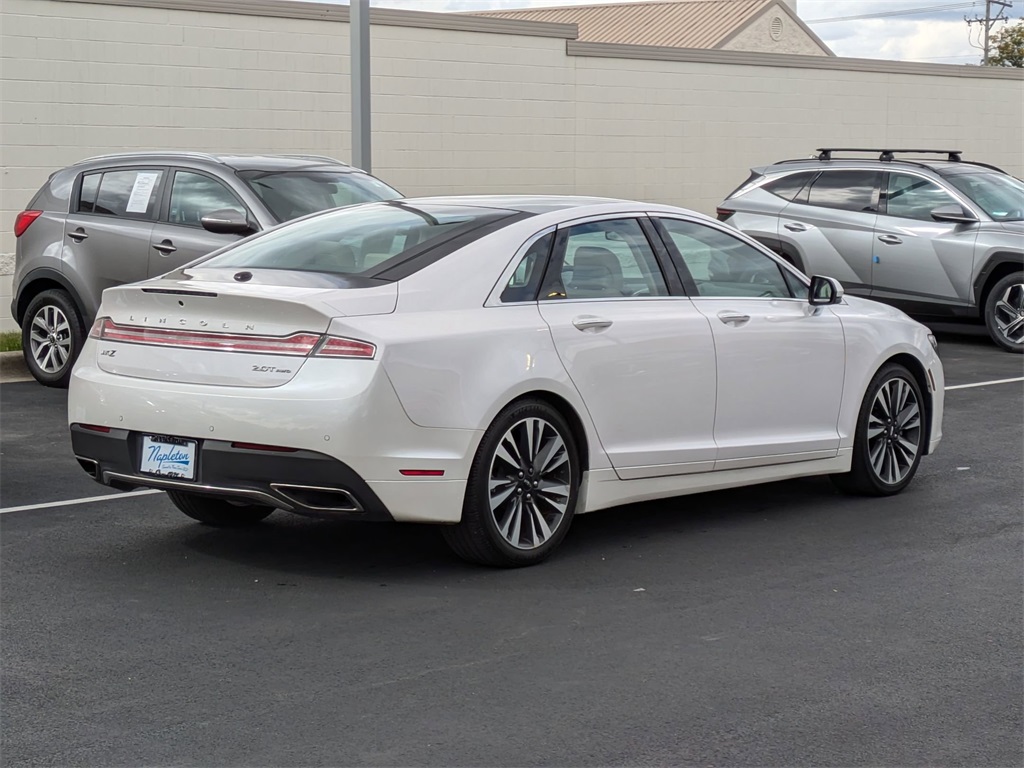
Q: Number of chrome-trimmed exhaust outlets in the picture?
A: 2